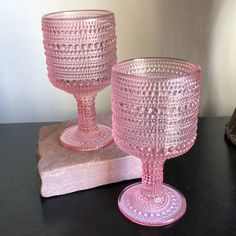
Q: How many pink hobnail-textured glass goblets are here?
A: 2